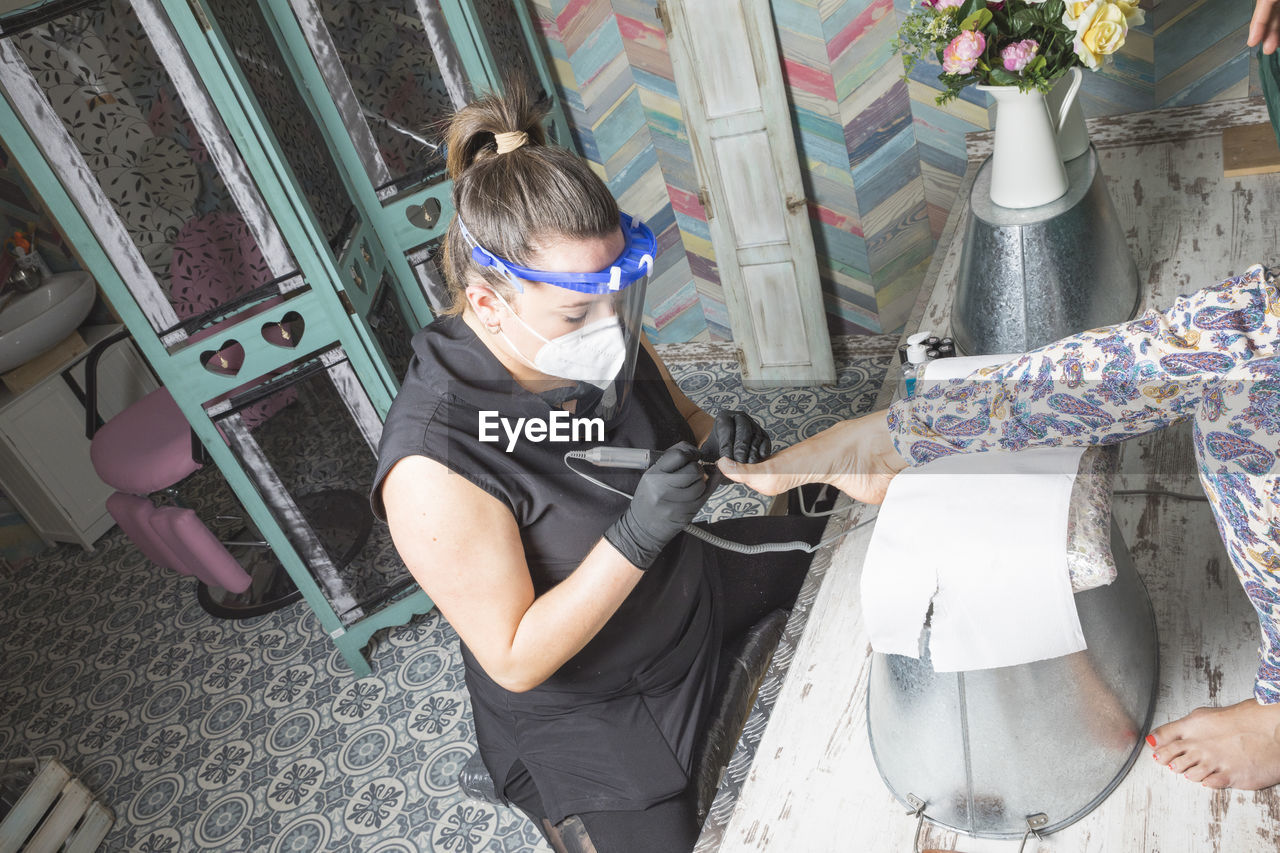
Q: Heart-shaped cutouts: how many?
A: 5